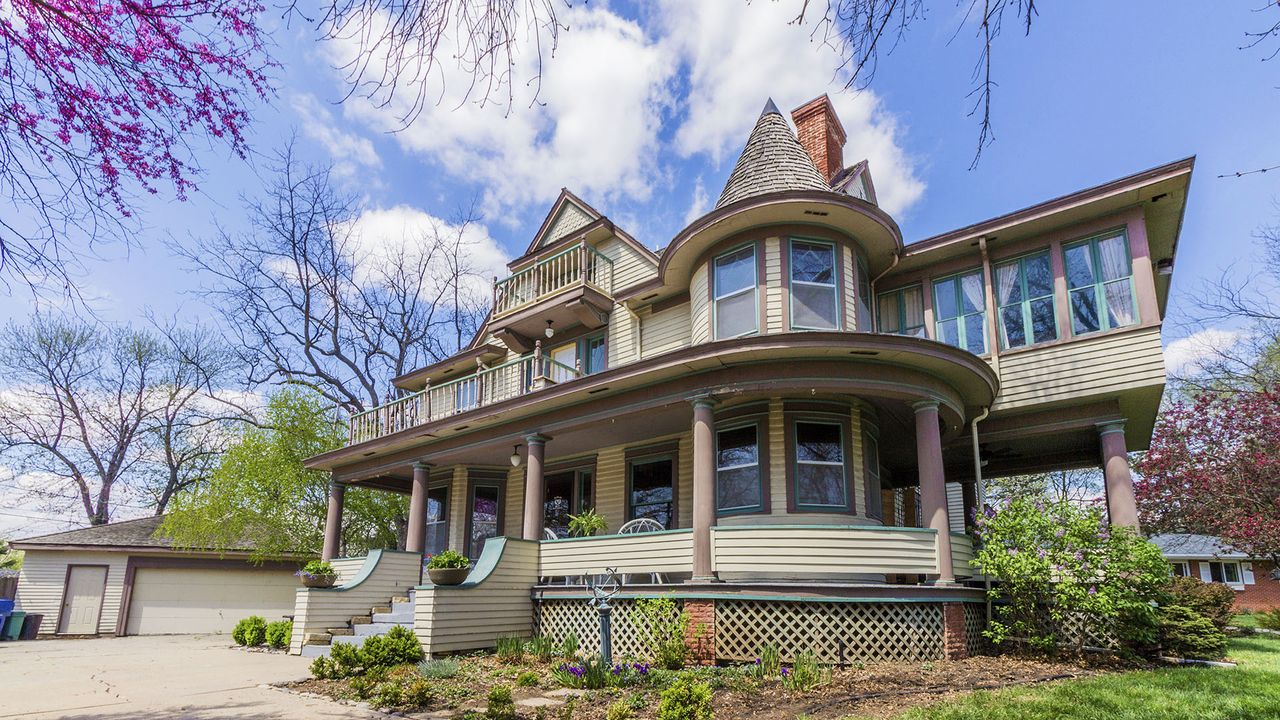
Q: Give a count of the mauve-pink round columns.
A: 6